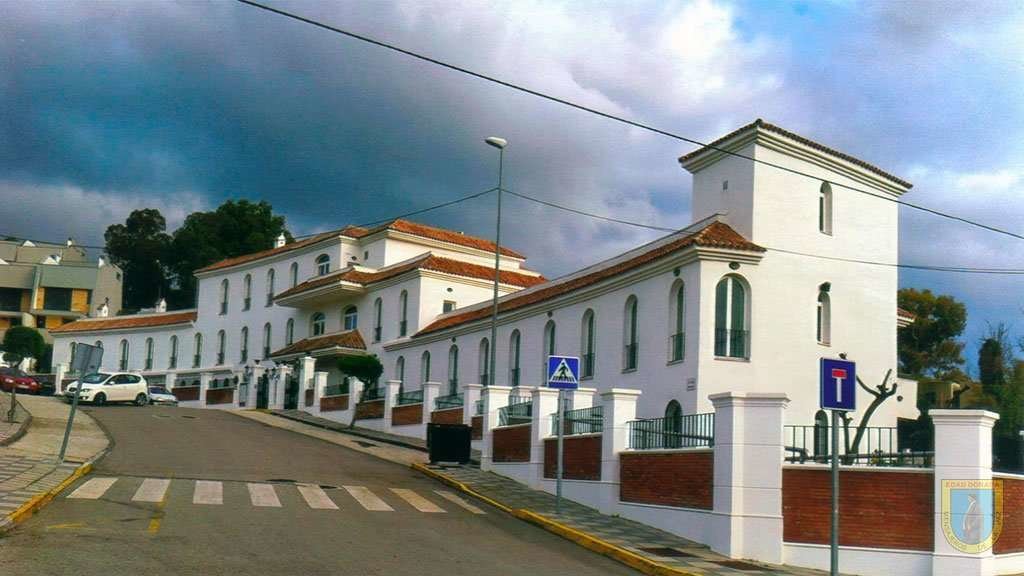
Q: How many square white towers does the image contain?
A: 1